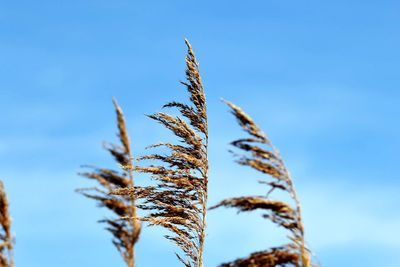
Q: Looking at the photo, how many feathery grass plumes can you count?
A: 4